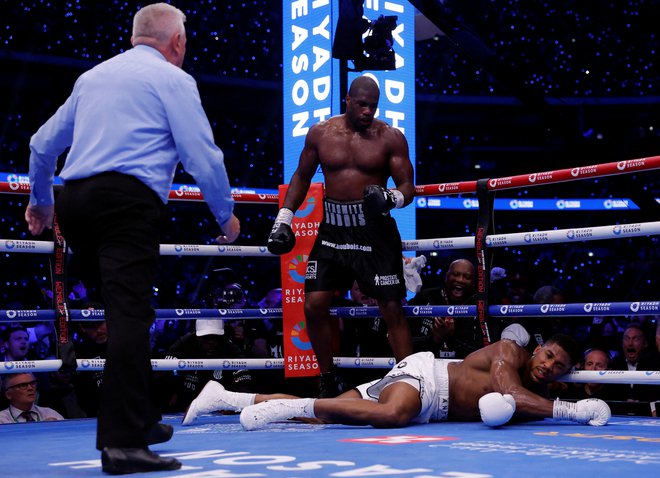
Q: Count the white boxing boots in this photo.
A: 2